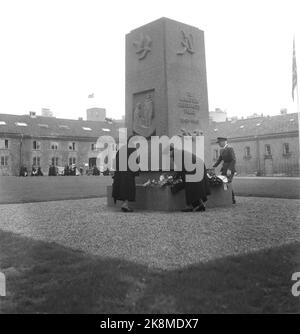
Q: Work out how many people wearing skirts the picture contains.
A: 2